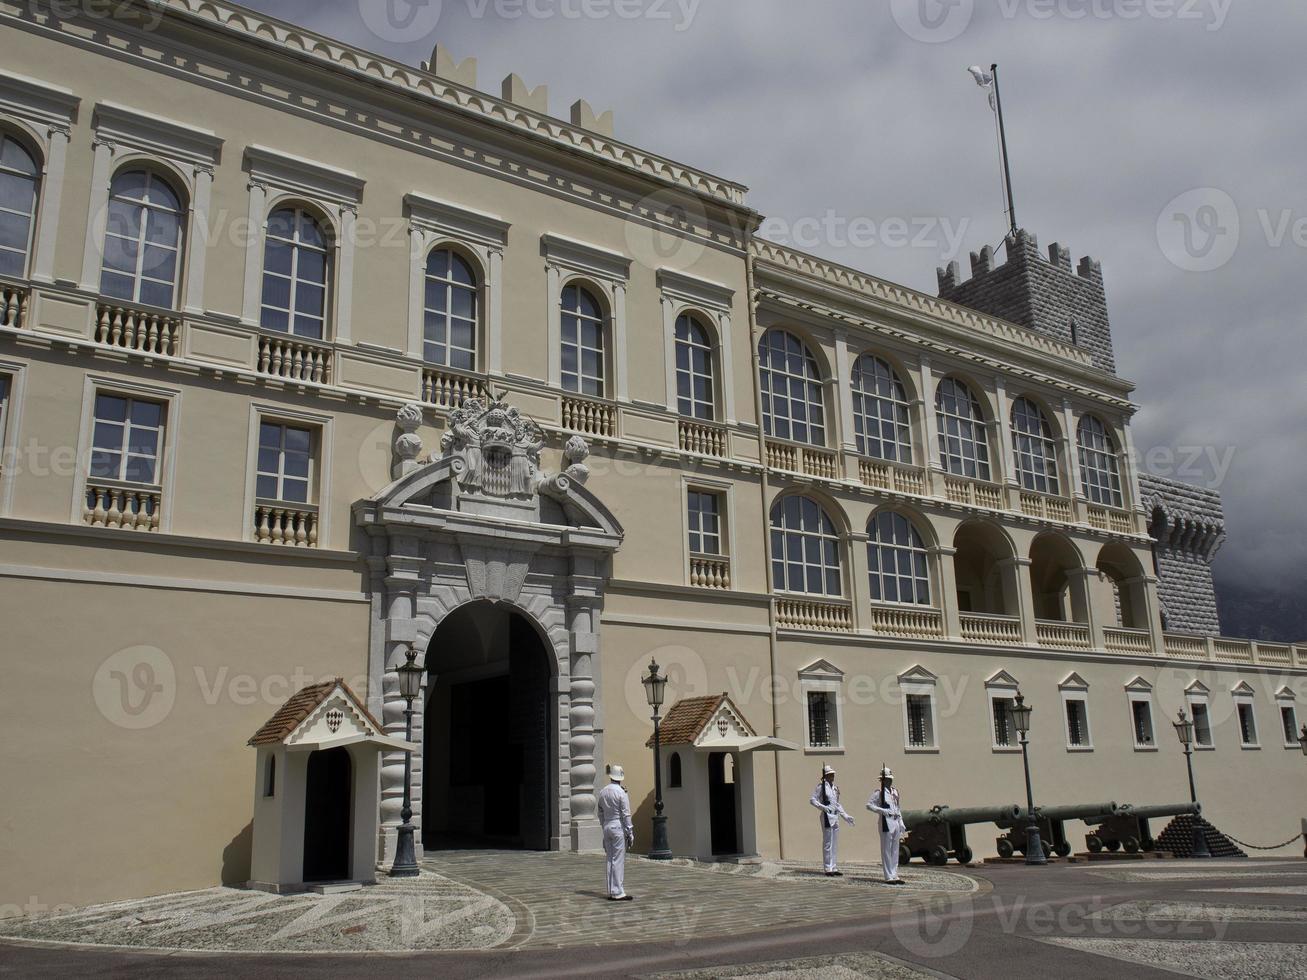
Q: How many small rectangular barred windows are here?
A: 8